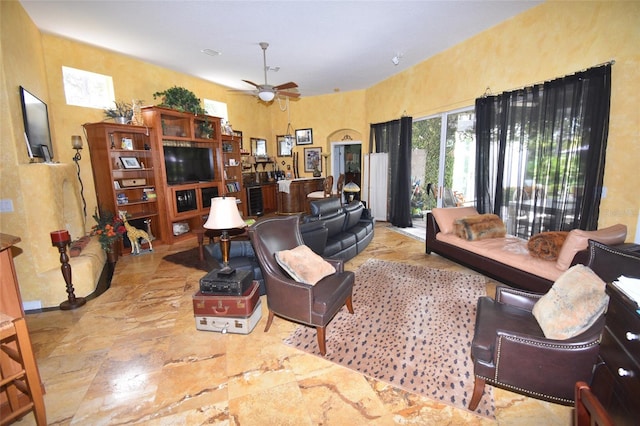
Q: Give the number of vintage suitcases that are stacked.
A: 3